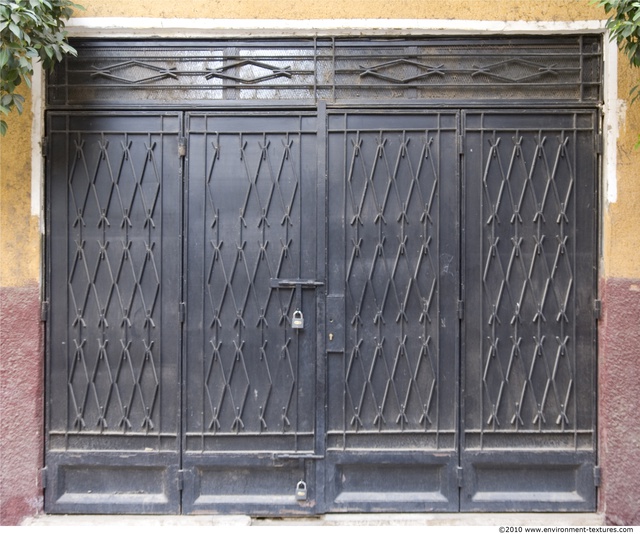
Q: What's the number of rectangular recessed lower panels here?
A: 4